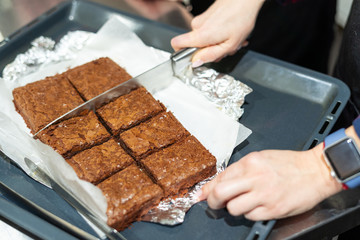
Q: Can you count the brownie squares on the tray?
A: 8